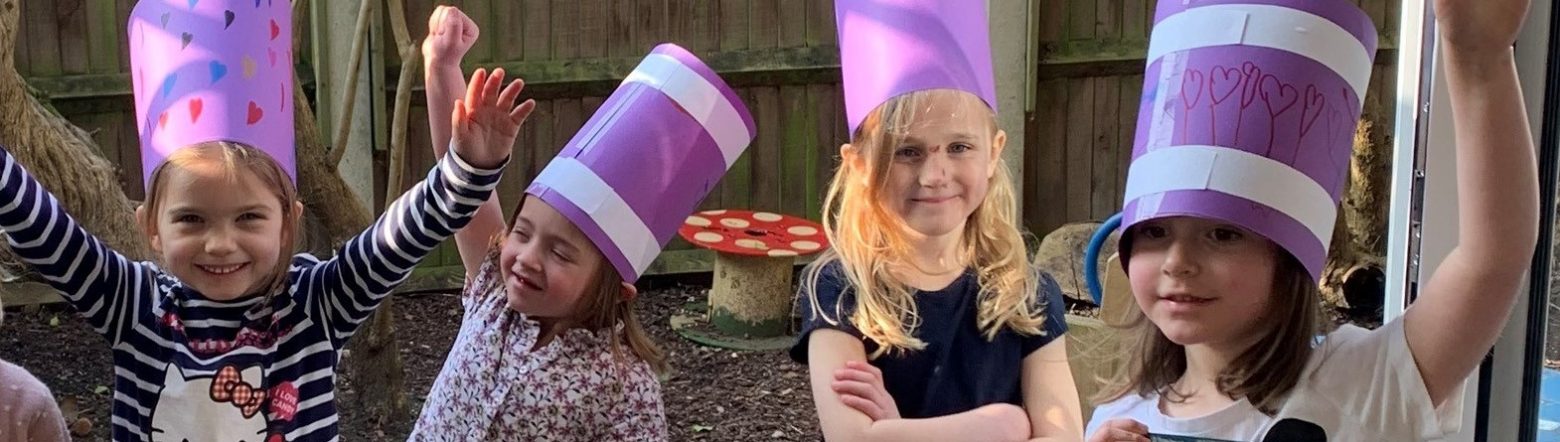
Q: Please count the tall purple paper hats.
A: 4